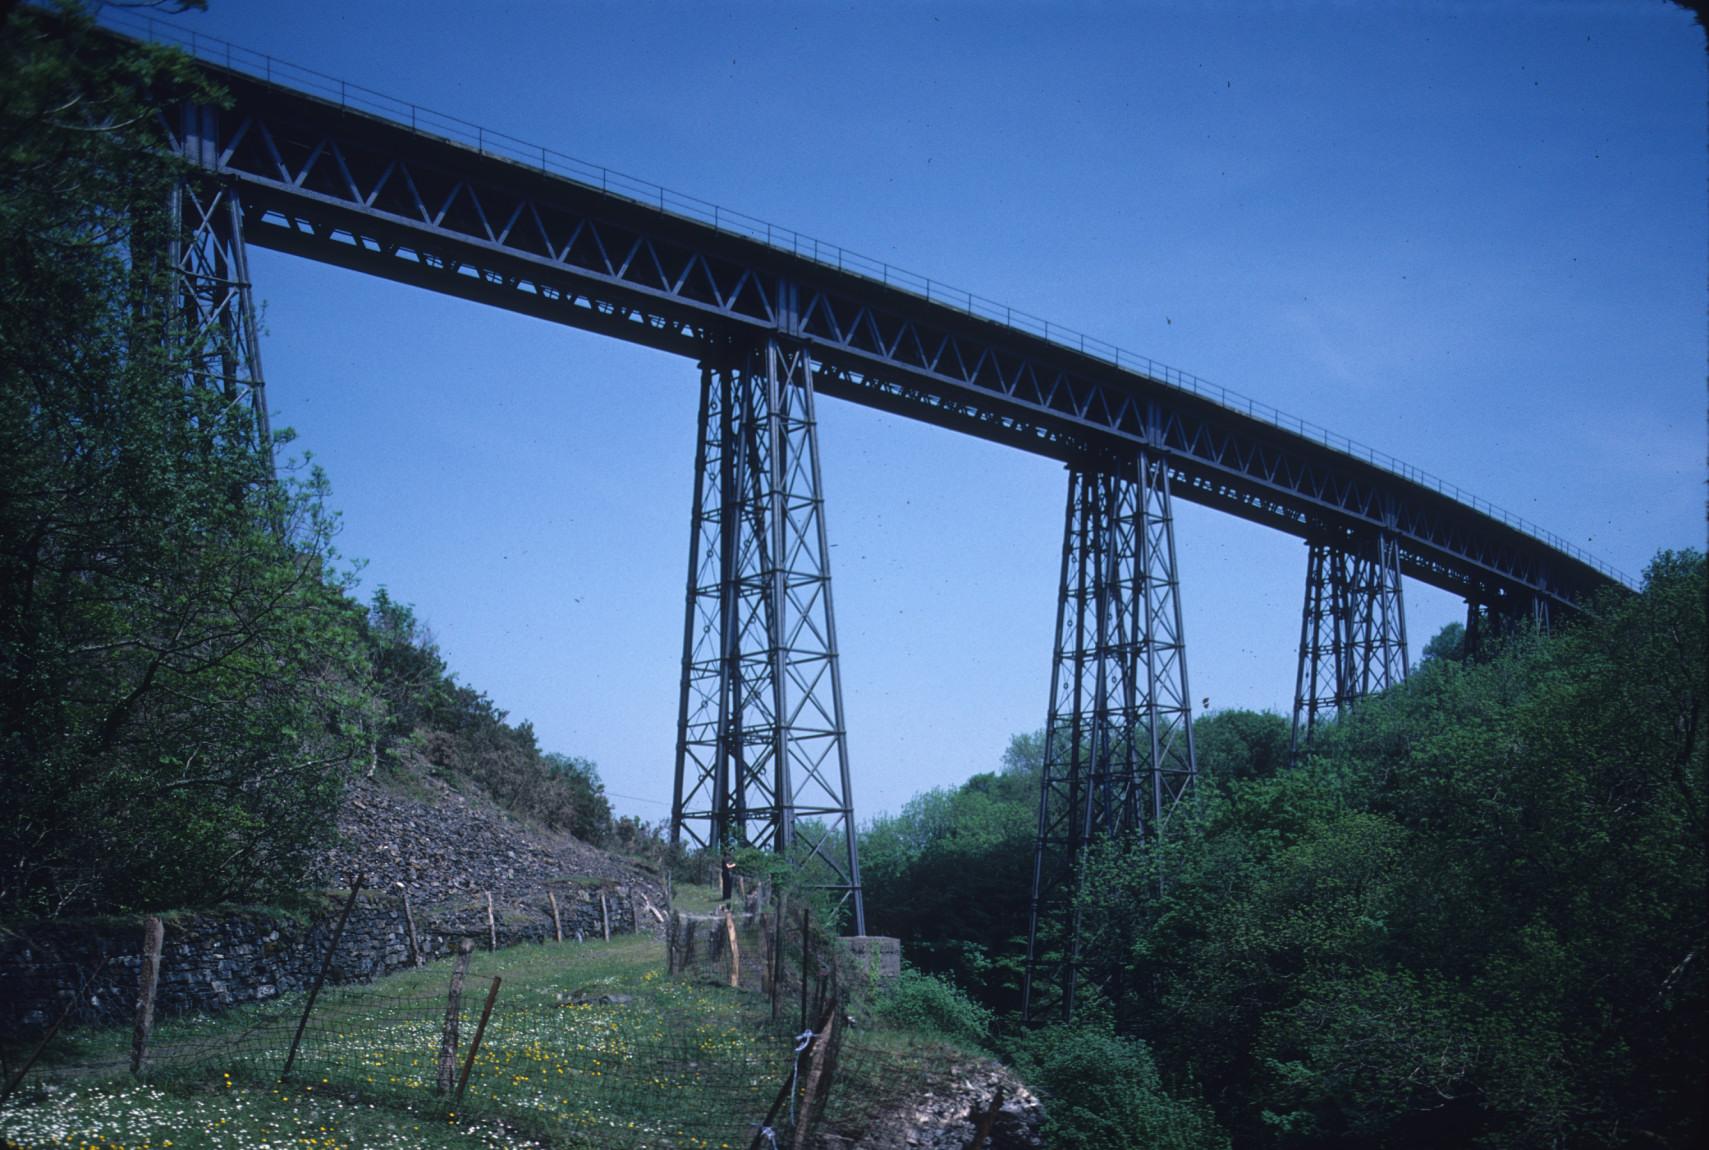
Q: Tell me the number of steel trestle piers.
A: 5